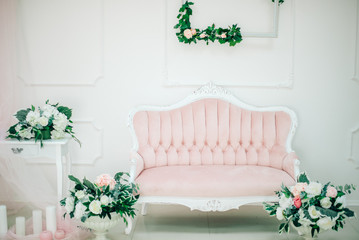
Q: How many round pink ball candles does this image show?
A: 2